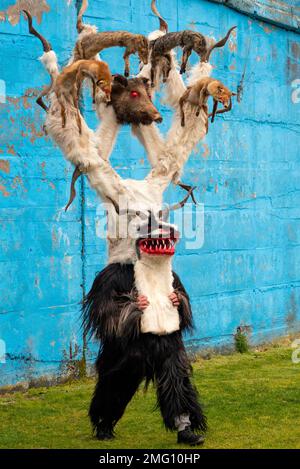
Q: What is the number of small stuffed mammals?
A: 4